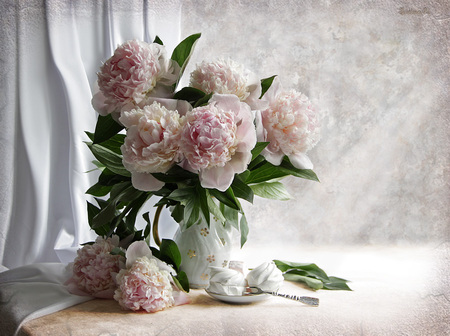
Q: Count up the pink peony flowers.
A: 7